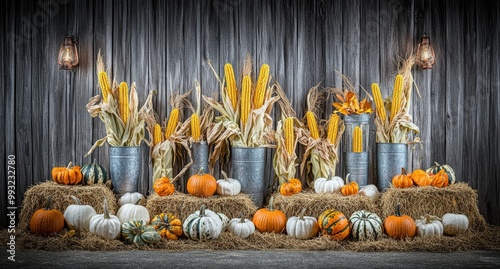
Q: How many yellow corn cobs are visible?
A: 14